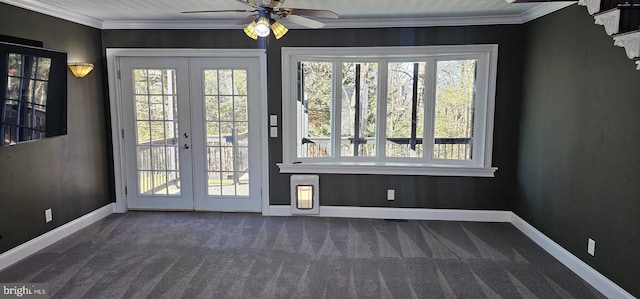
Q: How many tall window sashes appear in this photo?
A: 4